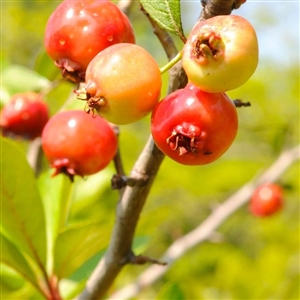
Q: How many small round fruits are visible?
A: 7